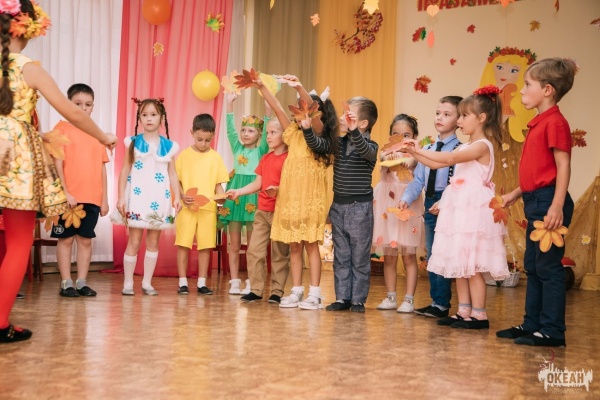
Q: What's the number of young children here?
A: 11